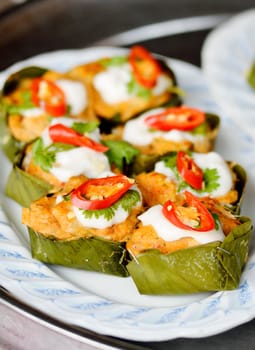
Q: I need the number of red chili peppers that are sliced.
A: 7